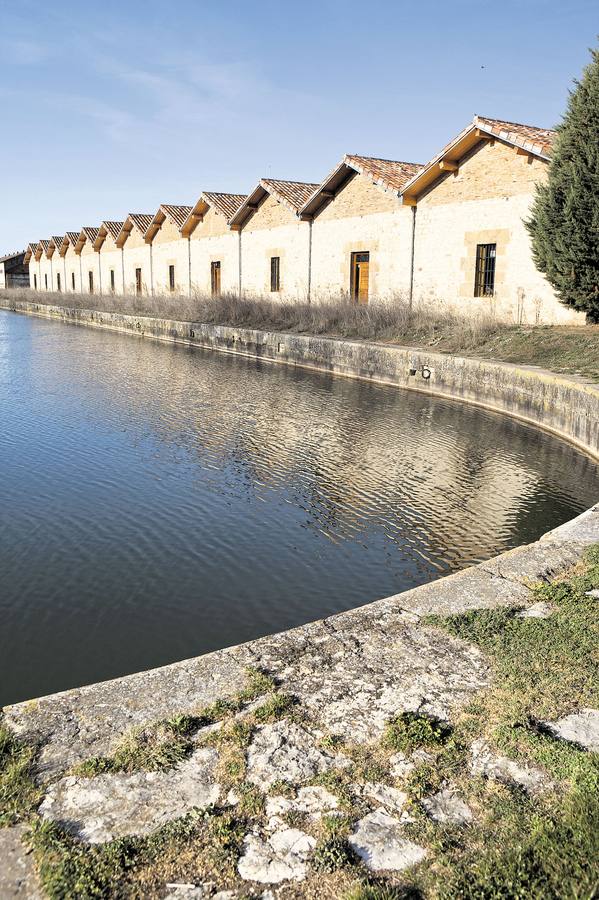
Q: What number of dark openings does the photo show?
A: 12